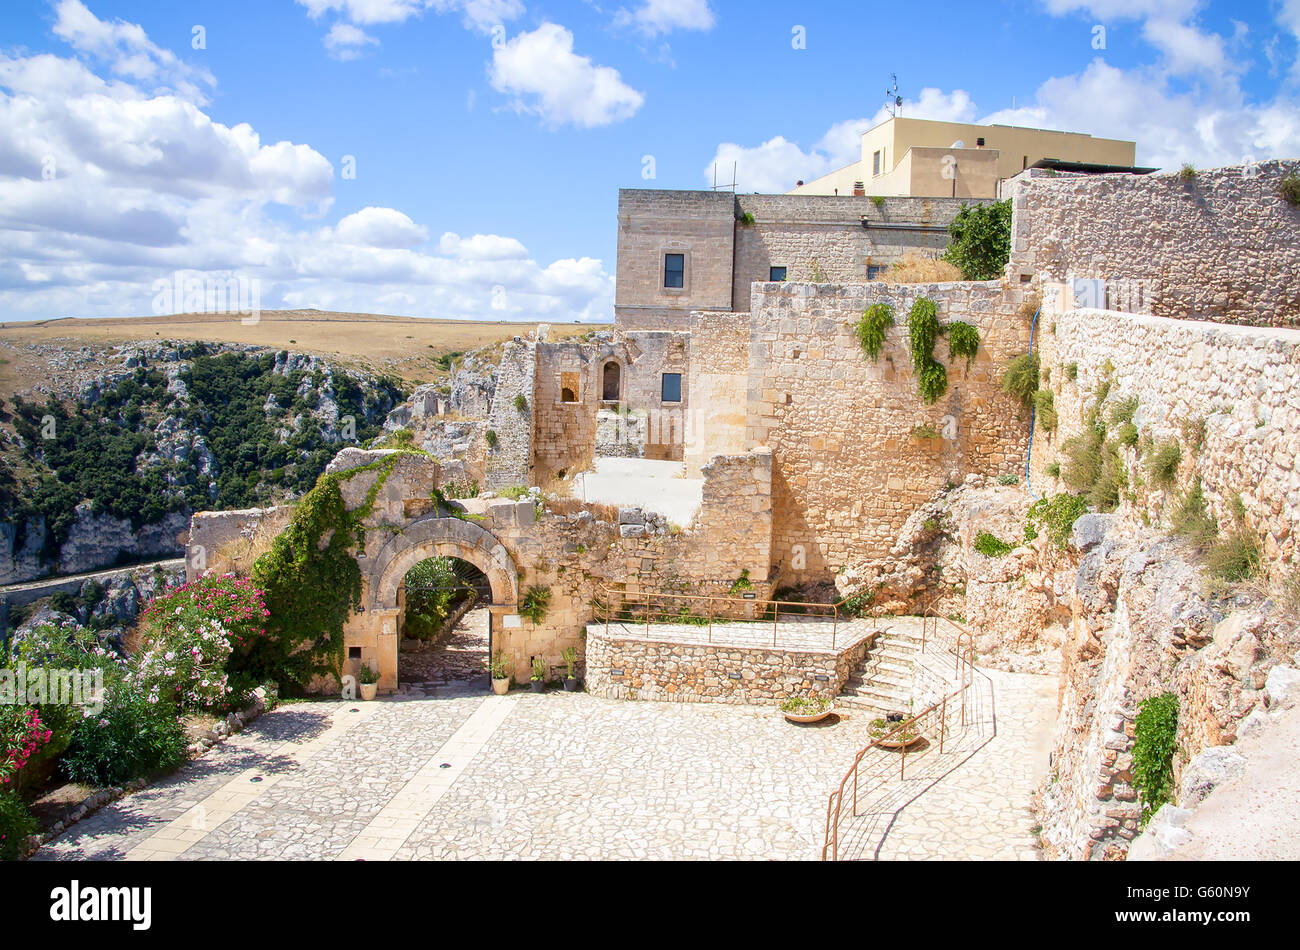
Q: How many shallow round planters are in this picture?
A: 2